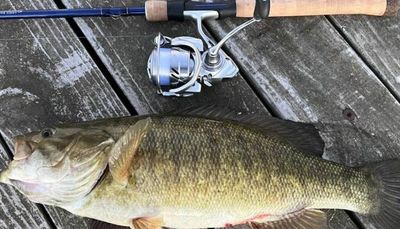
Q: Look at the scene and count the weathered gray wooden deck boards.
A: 5